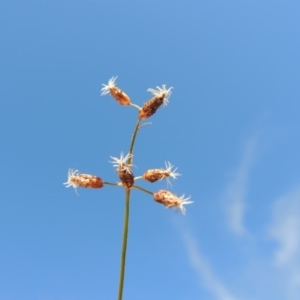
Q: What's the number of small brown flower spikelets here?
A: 6